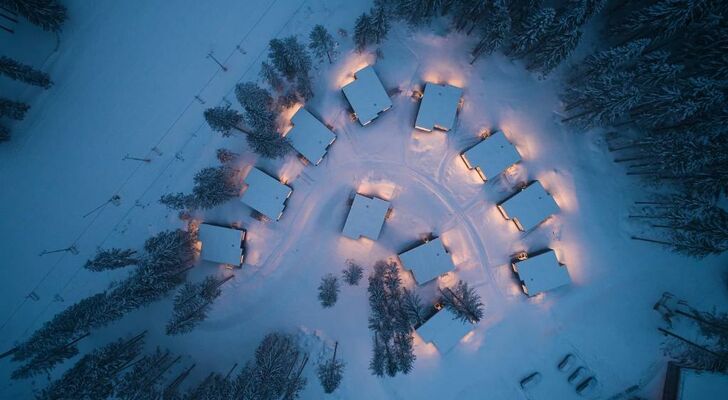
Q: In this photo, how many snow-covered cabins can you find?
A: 11